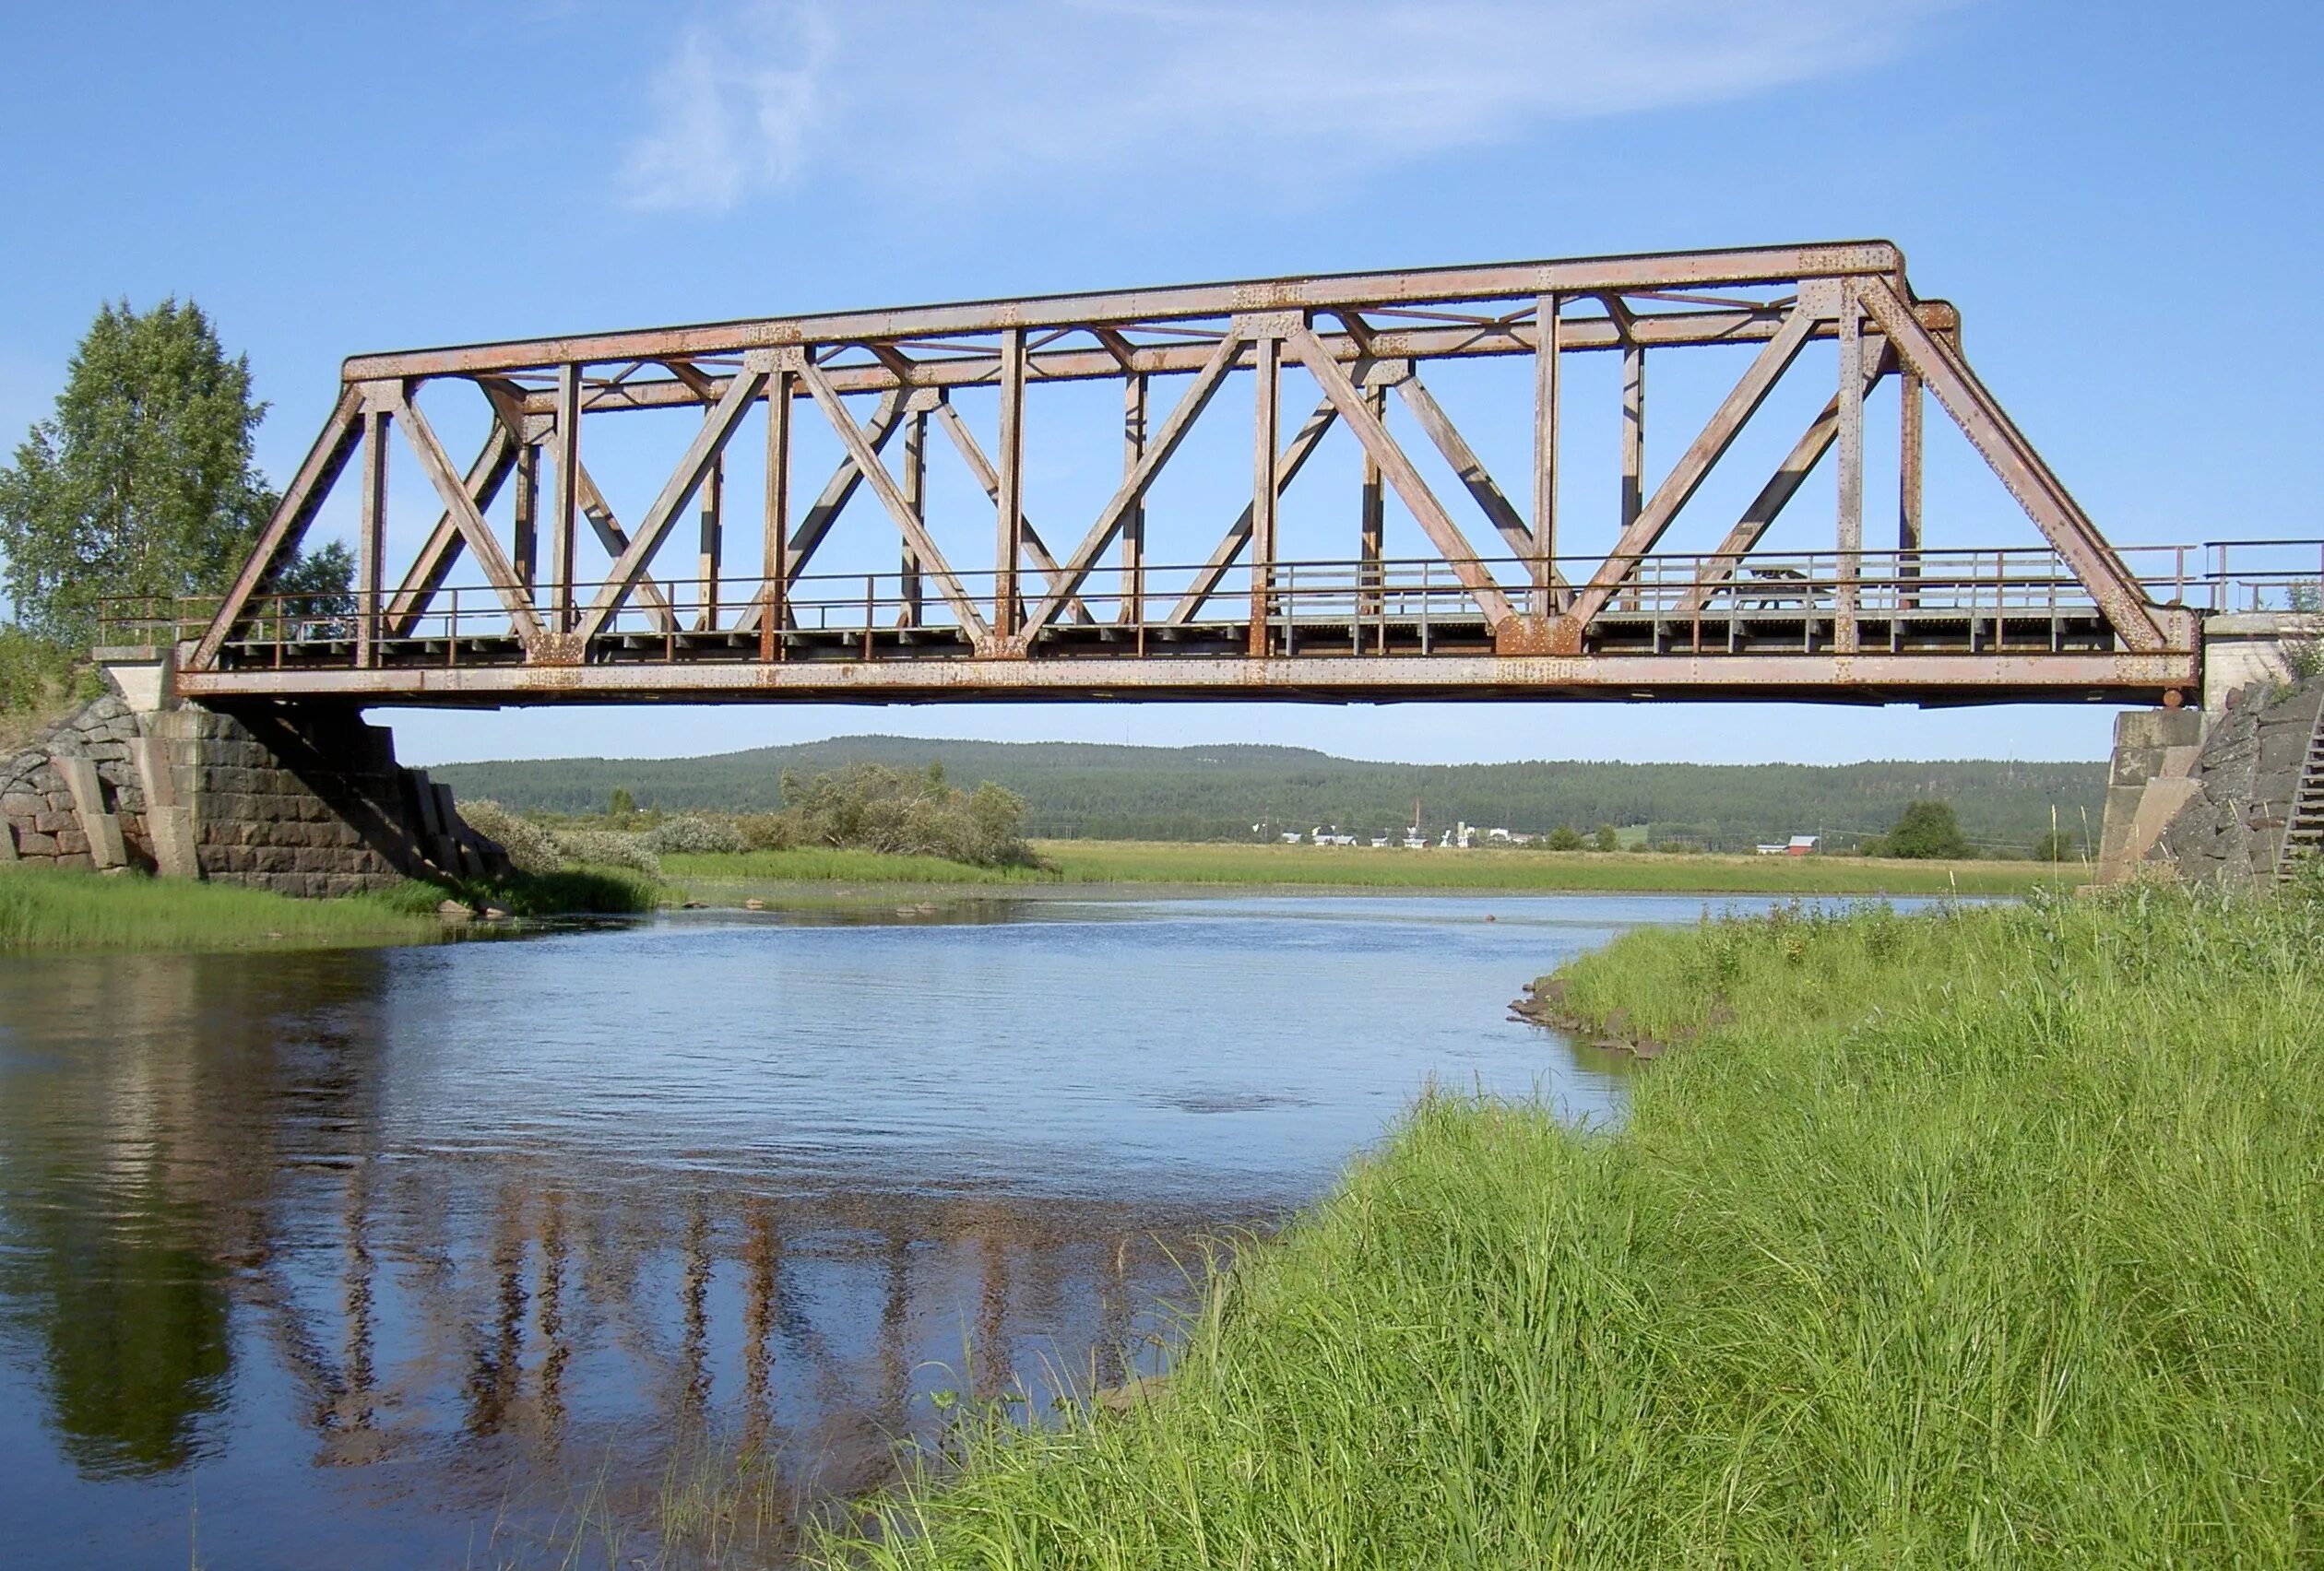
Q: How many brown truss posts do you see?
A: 14